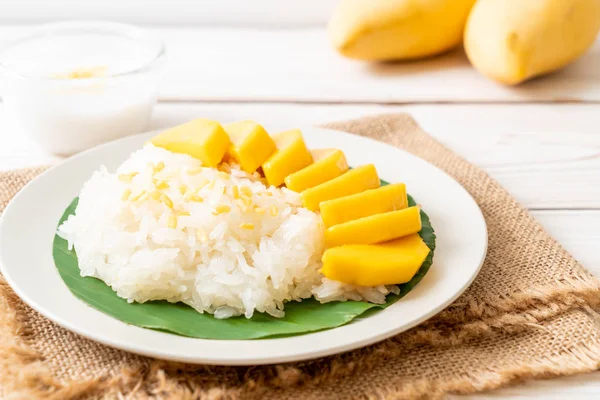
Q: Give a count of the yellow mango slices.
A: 8